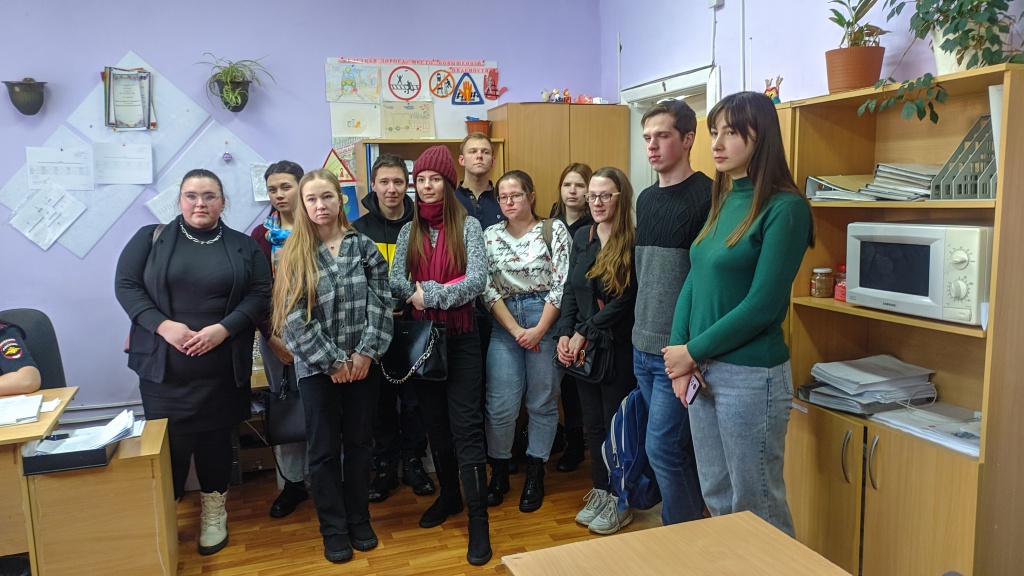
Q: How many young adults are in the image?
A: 11